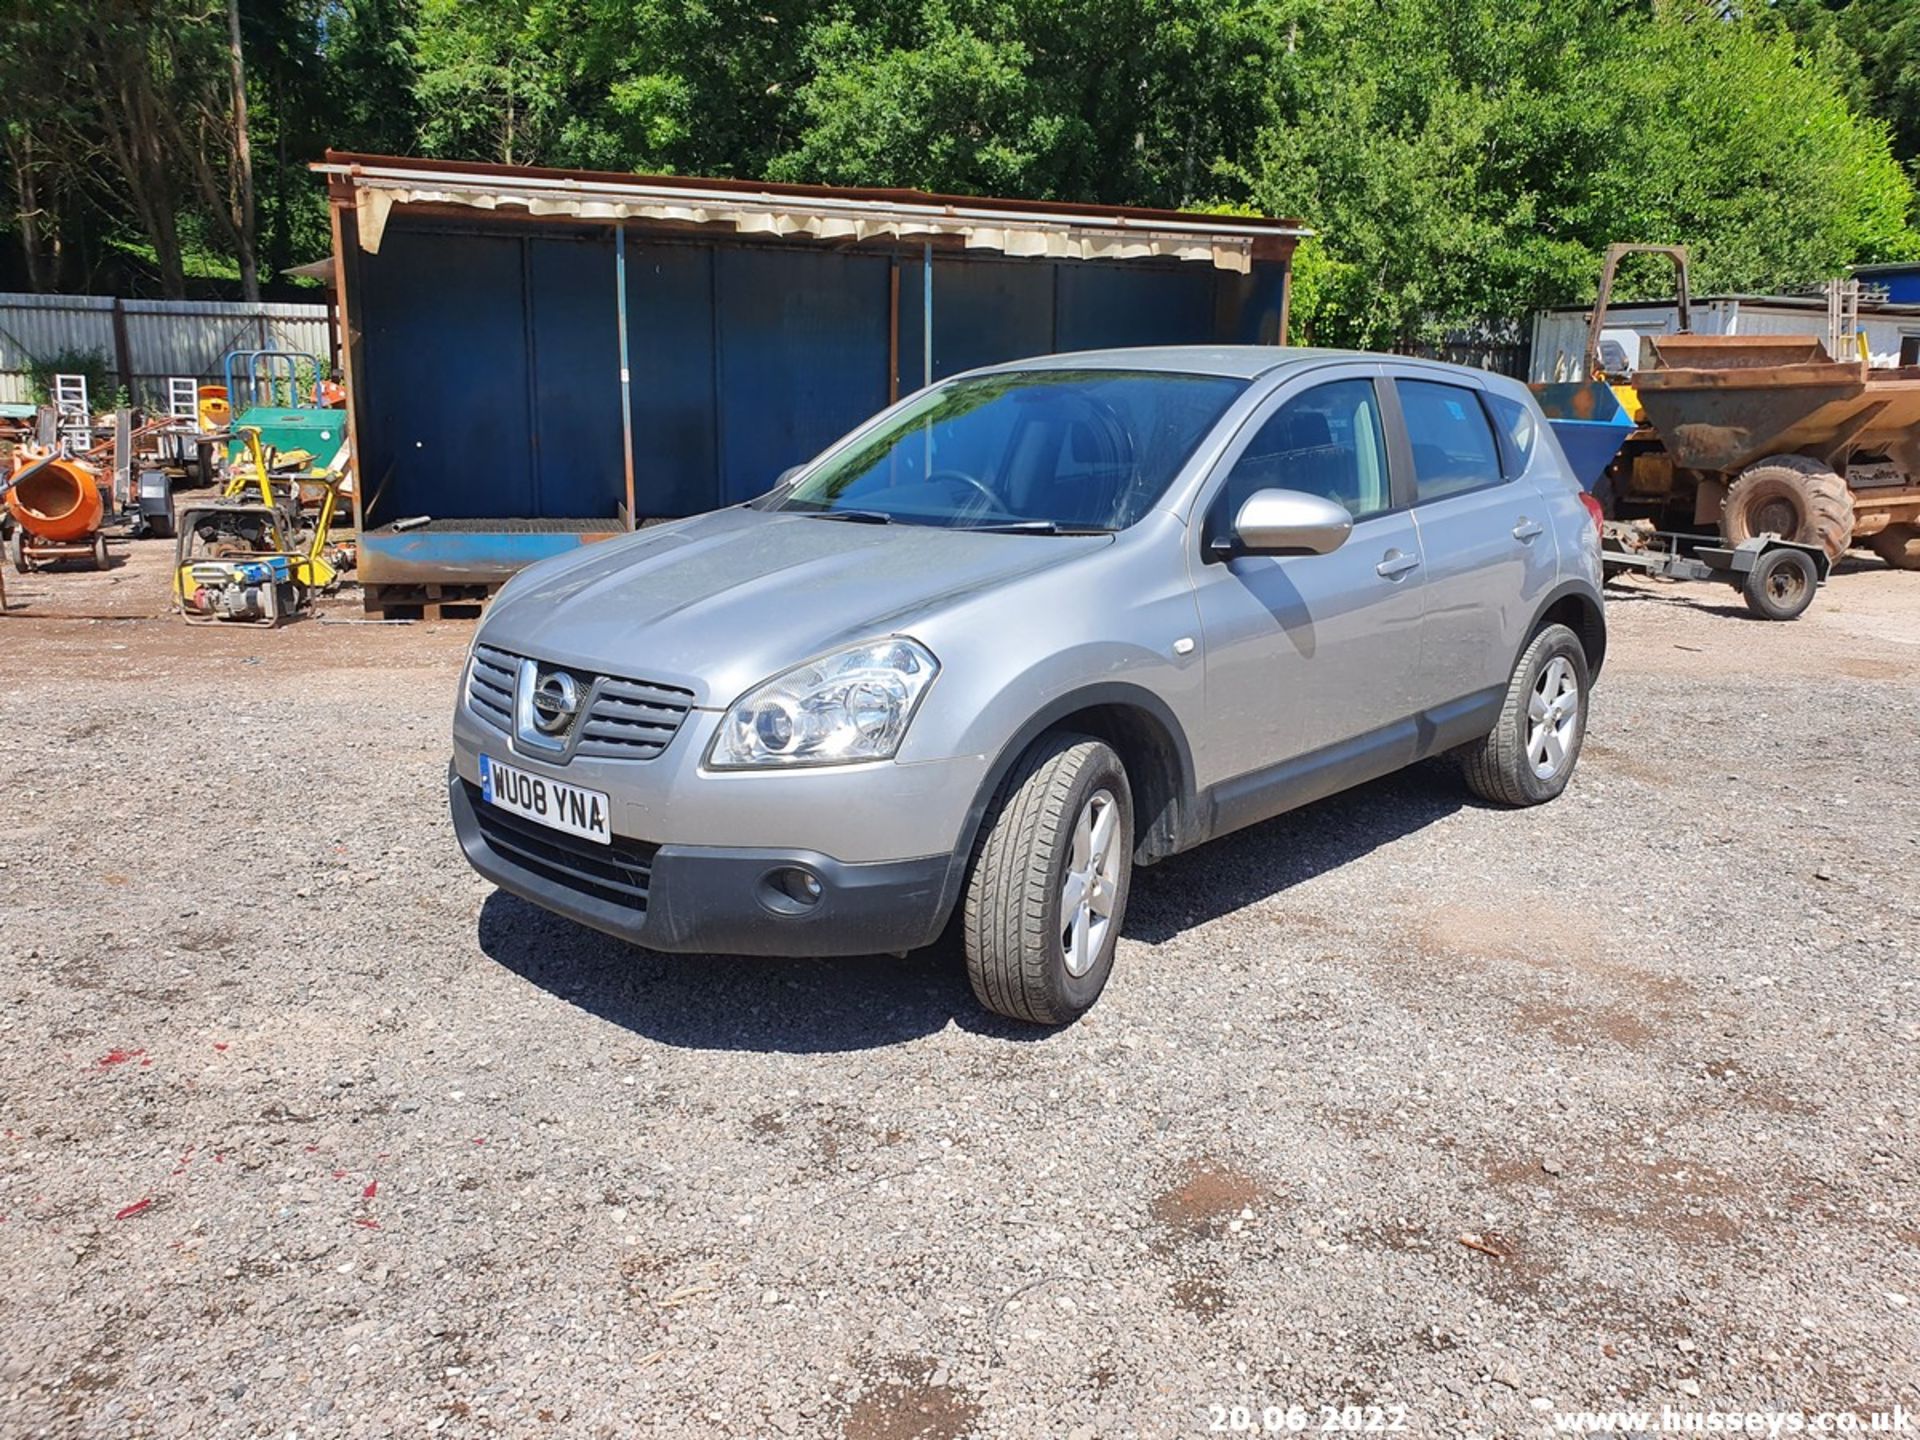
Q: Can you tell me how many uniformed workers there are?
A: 0